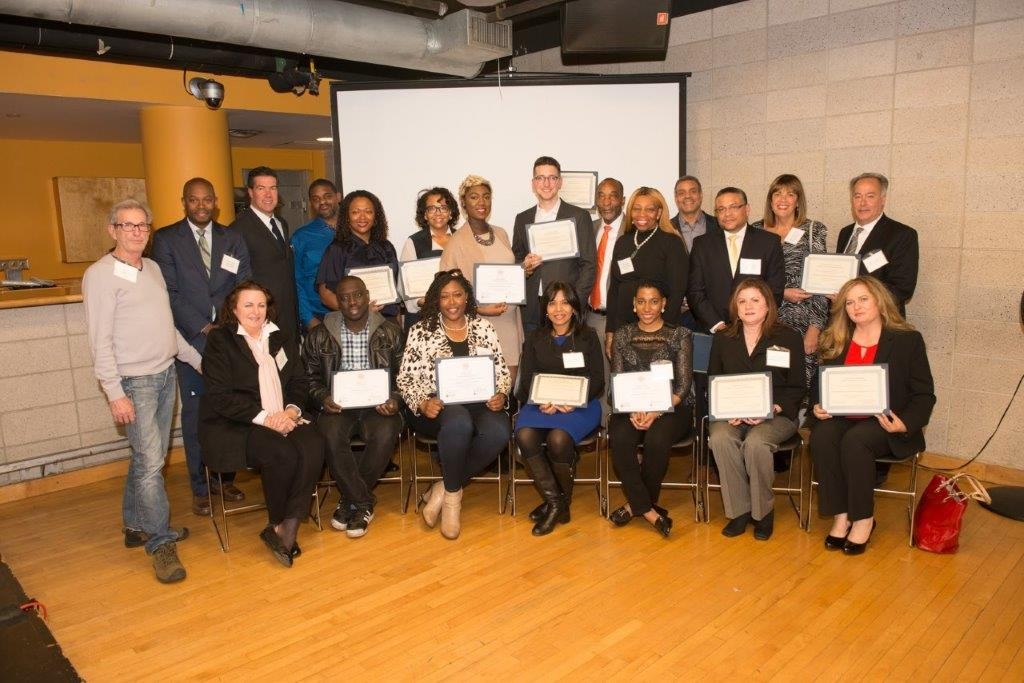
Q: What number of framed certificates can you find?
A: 12